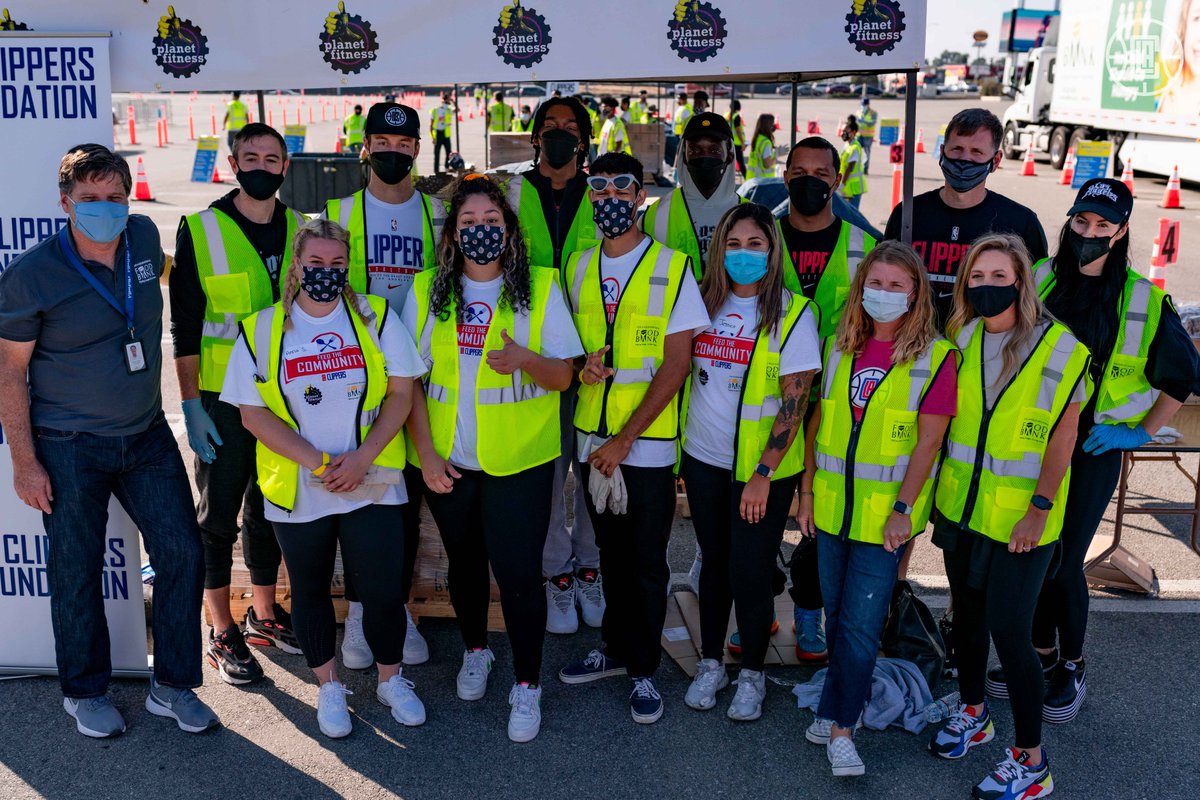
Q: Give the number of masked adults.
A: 14